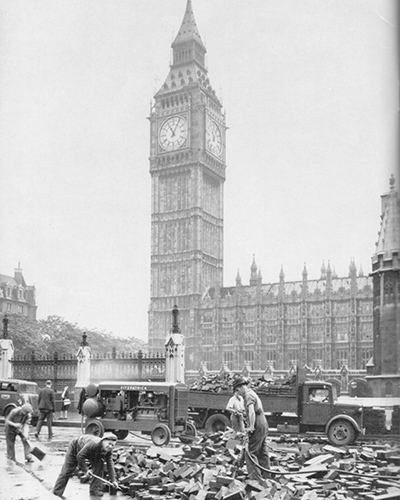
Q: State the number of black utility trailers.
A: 1